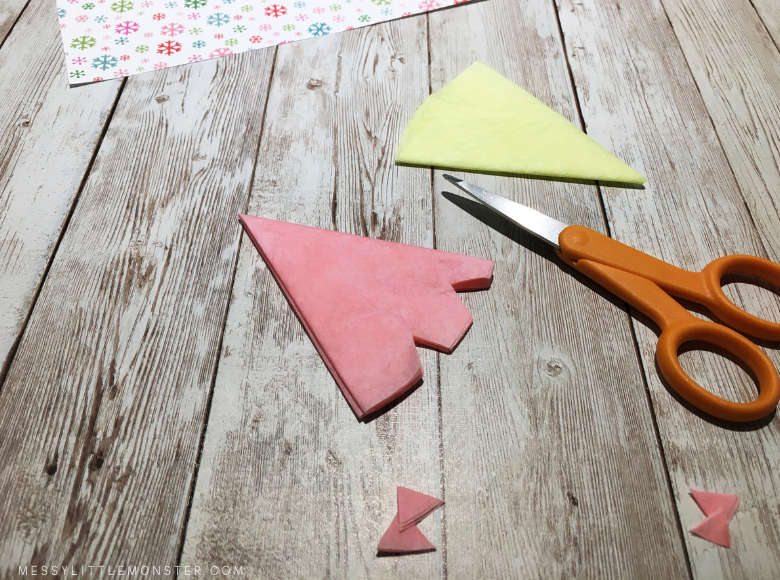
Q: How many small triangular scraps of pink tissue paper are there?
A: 4